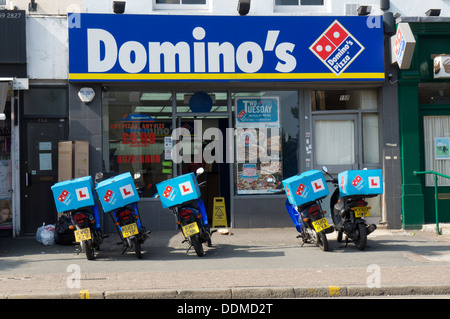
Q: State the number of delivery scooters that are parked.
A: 5